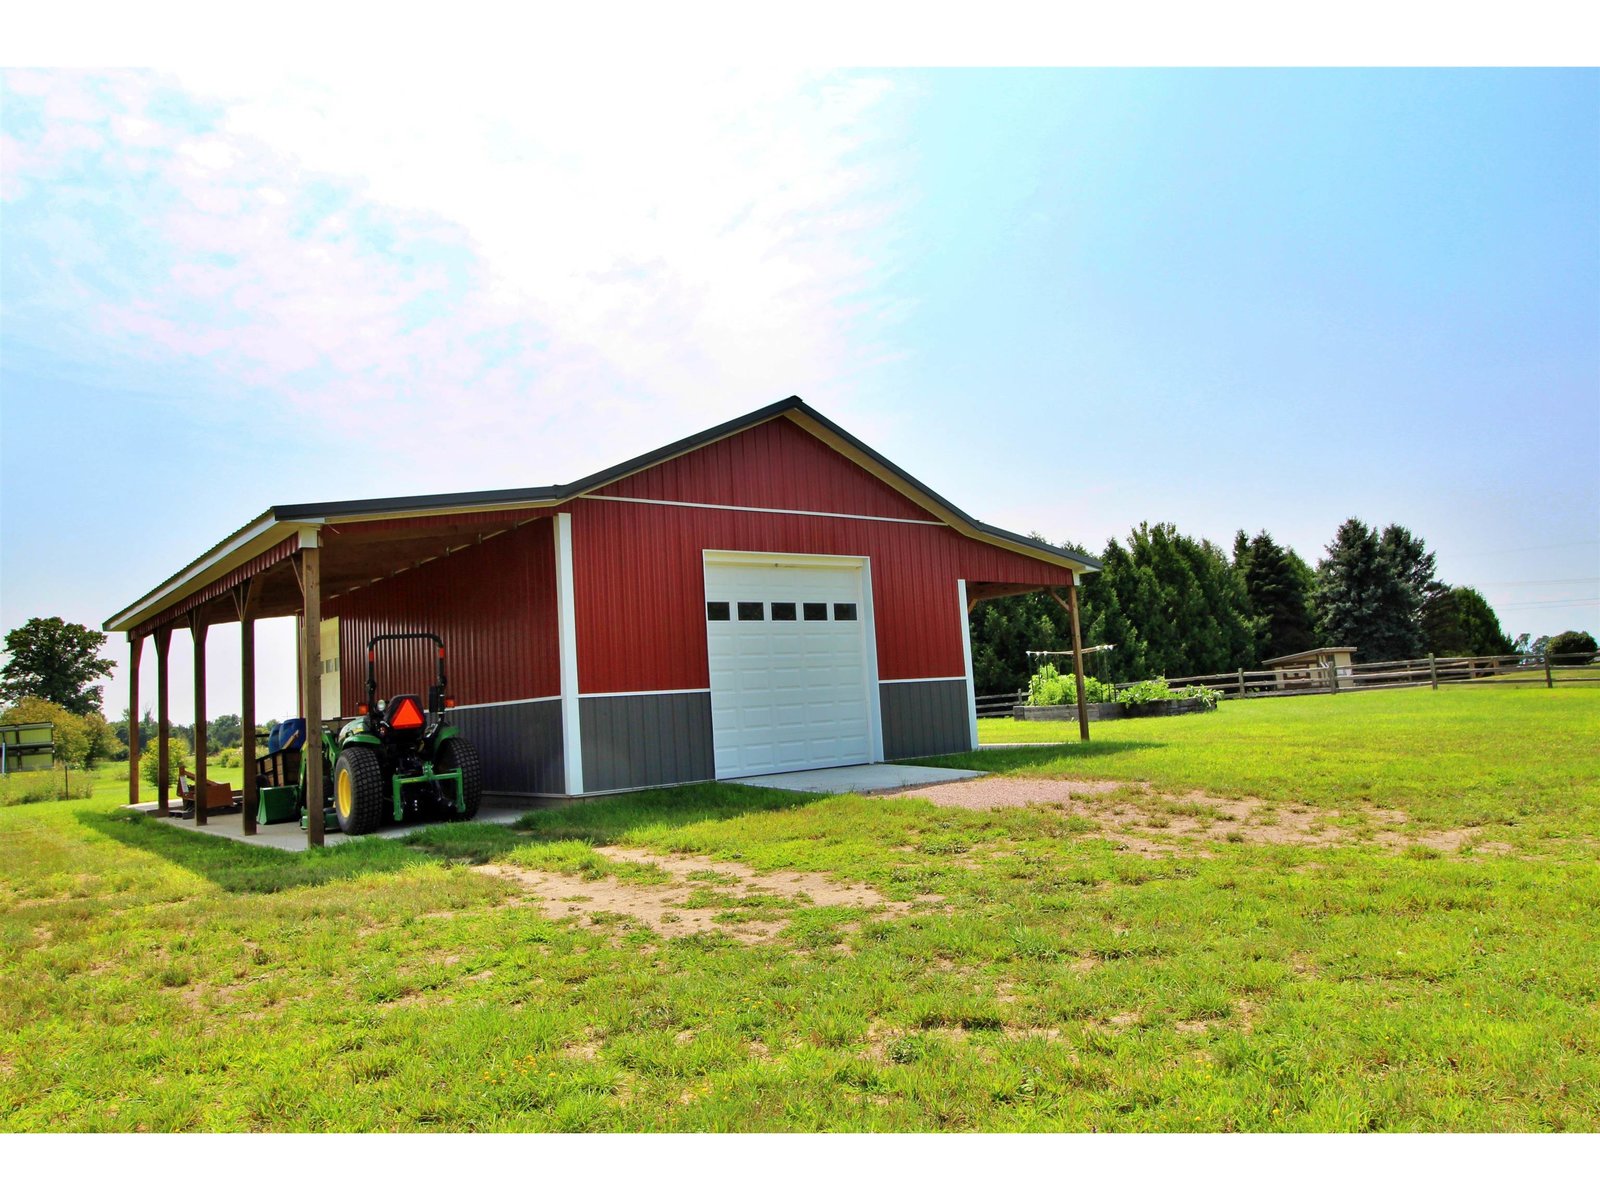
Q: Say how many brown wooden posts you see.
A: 6